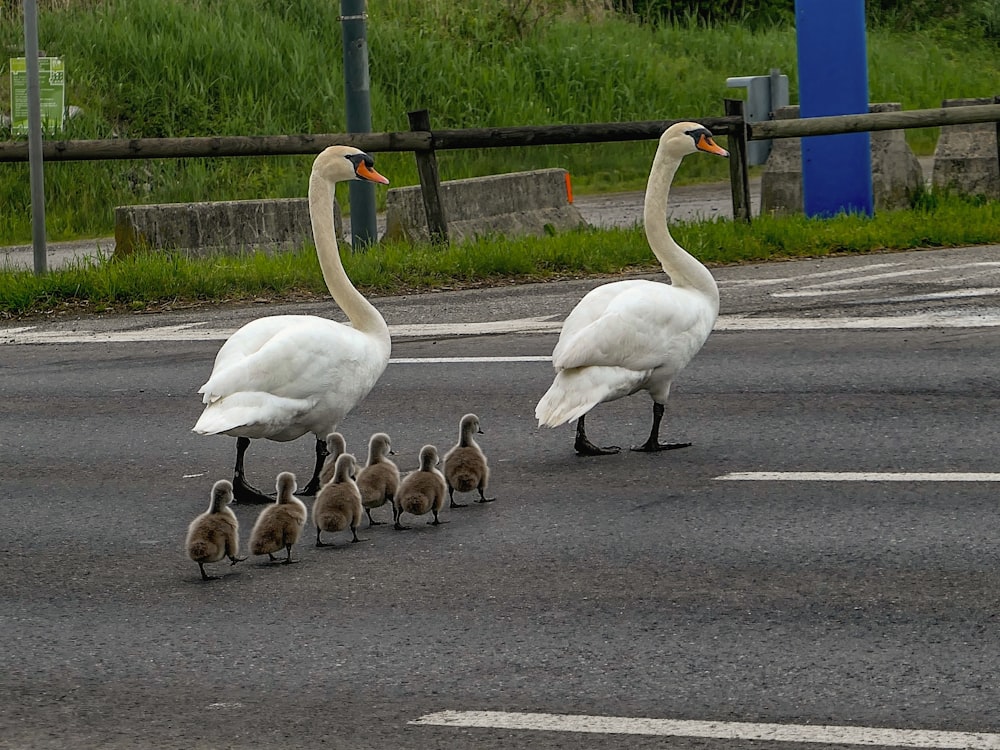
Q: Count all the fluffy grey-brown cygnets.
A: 7